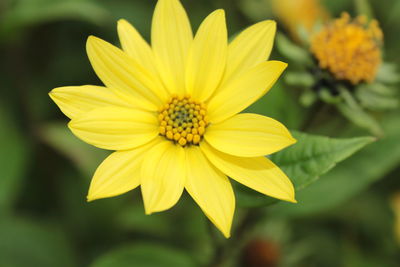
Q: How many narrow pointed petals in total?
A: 13